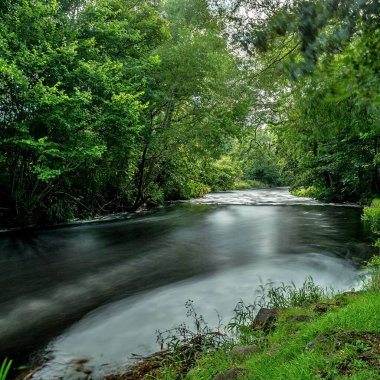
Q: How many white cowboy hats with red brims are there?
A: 0